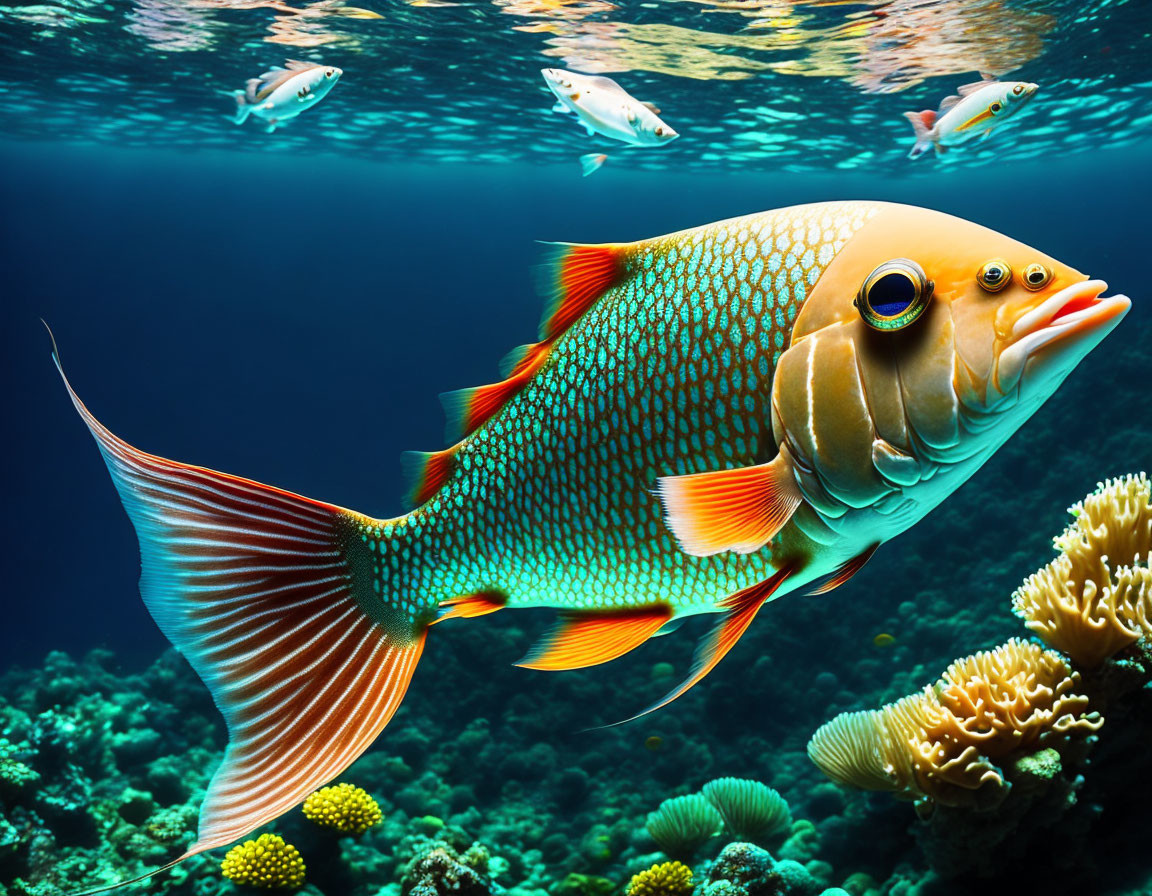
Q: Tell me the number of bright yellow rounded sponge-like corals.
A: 3